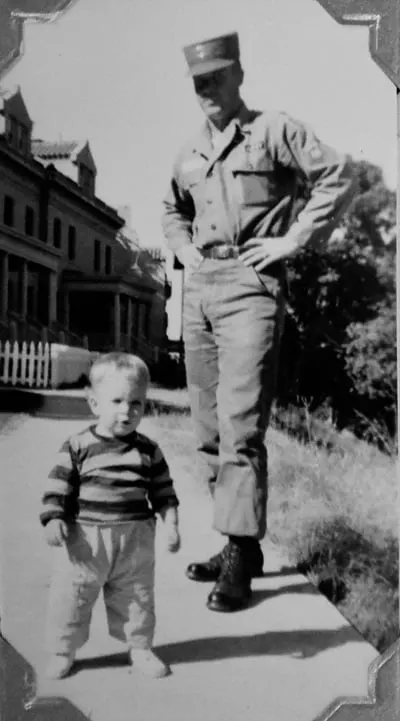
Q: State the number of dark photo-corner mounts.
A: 4